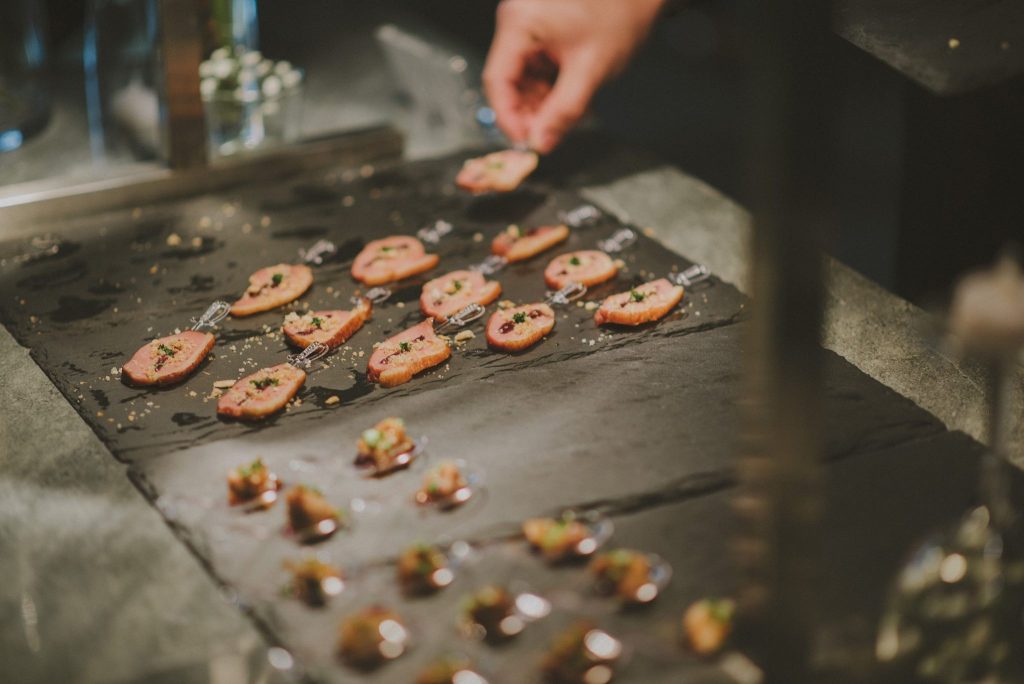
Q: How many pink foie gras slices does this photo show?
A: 12